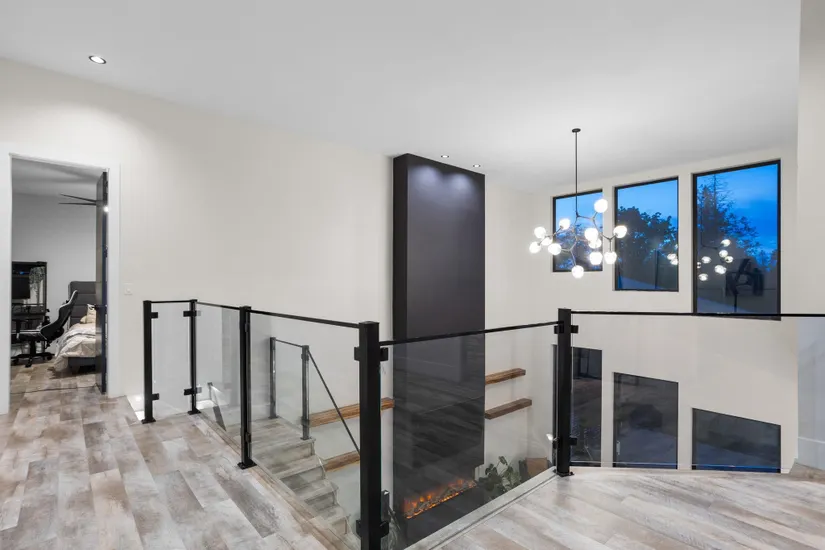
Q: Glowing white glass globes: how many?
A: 12